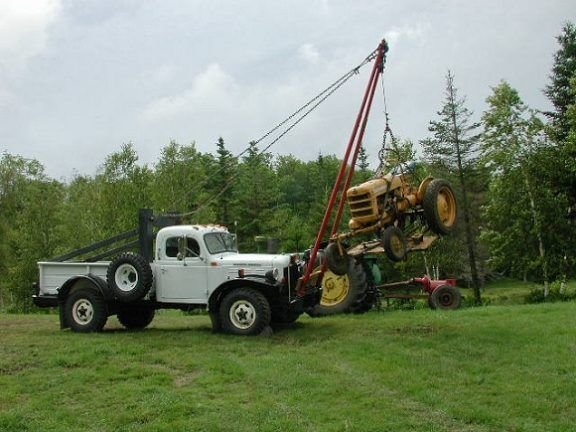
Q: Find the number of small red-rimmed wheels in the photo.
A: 1